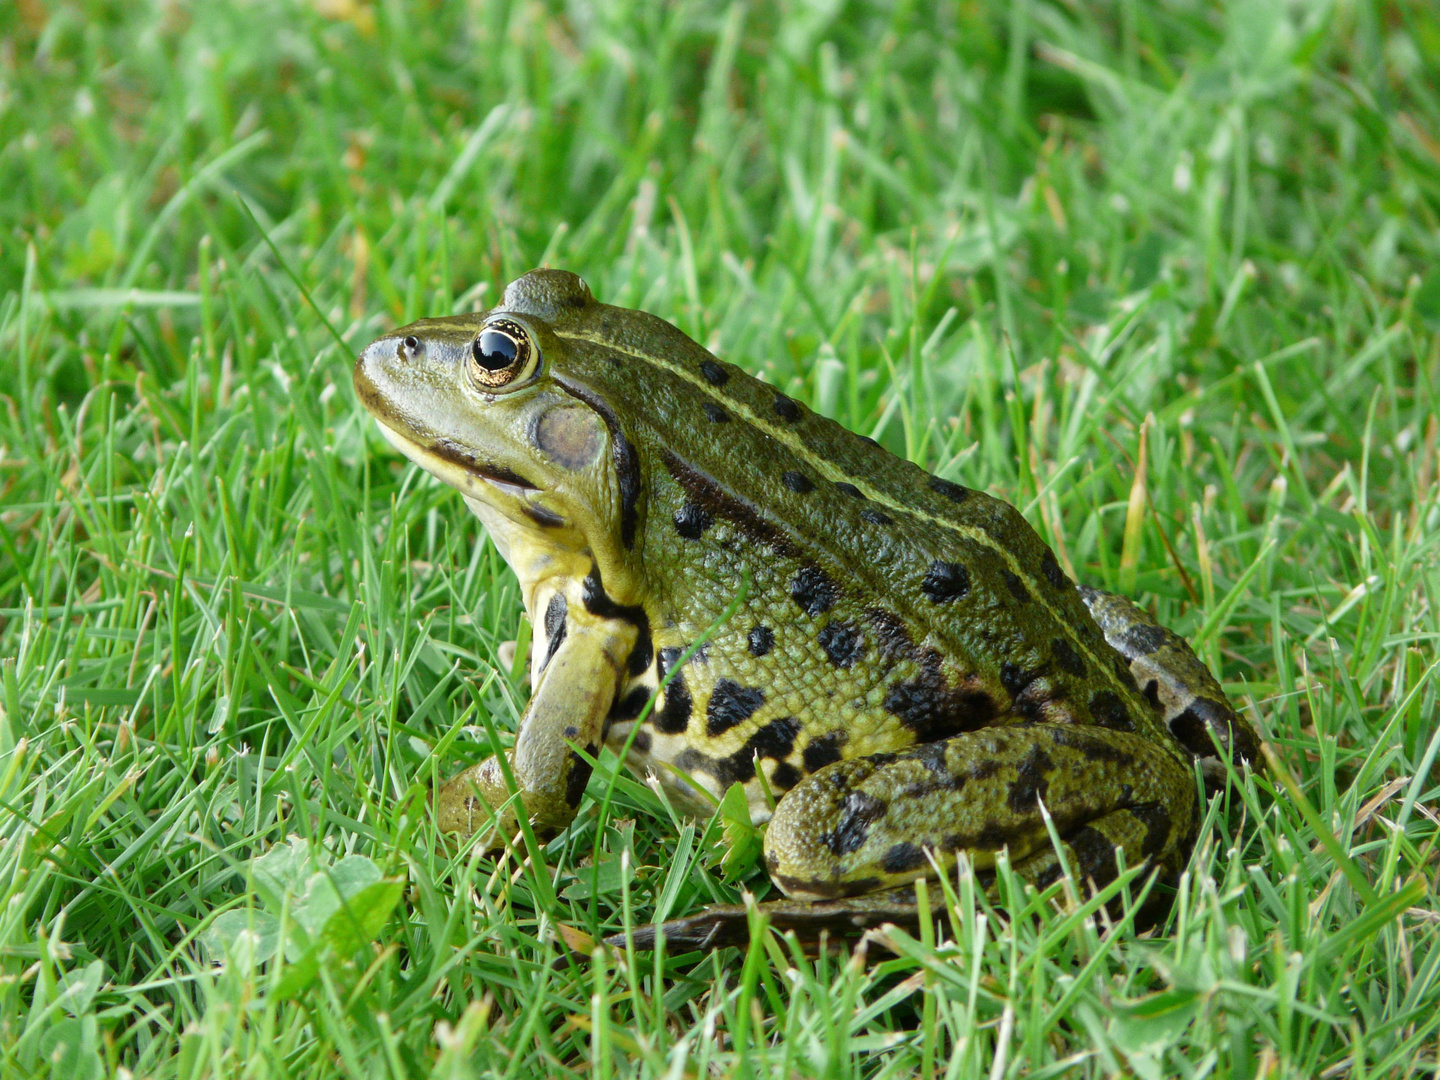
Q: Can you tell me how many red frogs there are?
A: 0